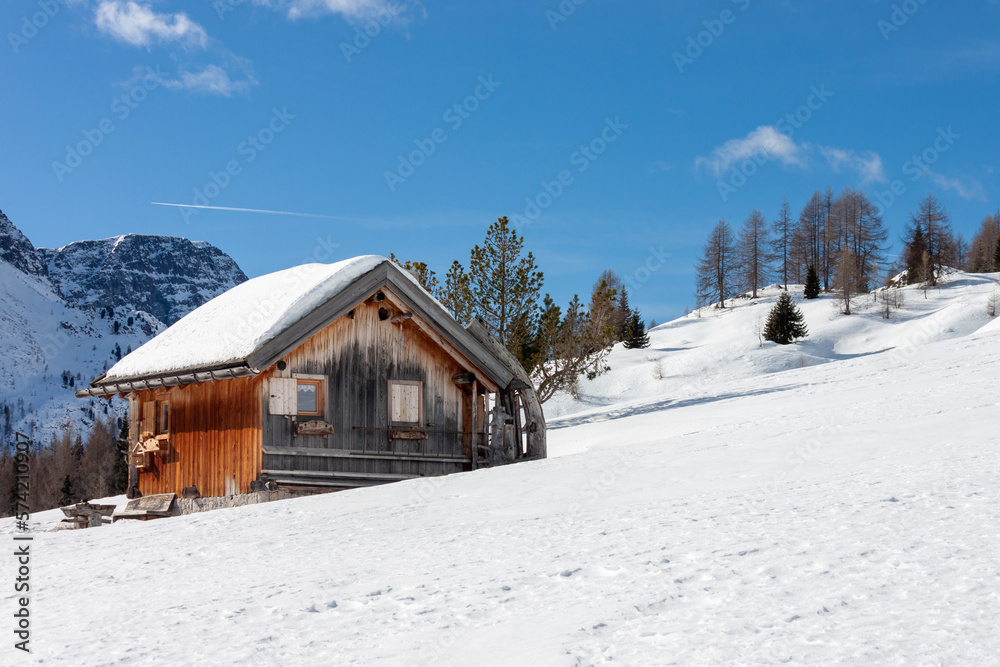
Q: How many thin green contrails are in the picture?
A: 0